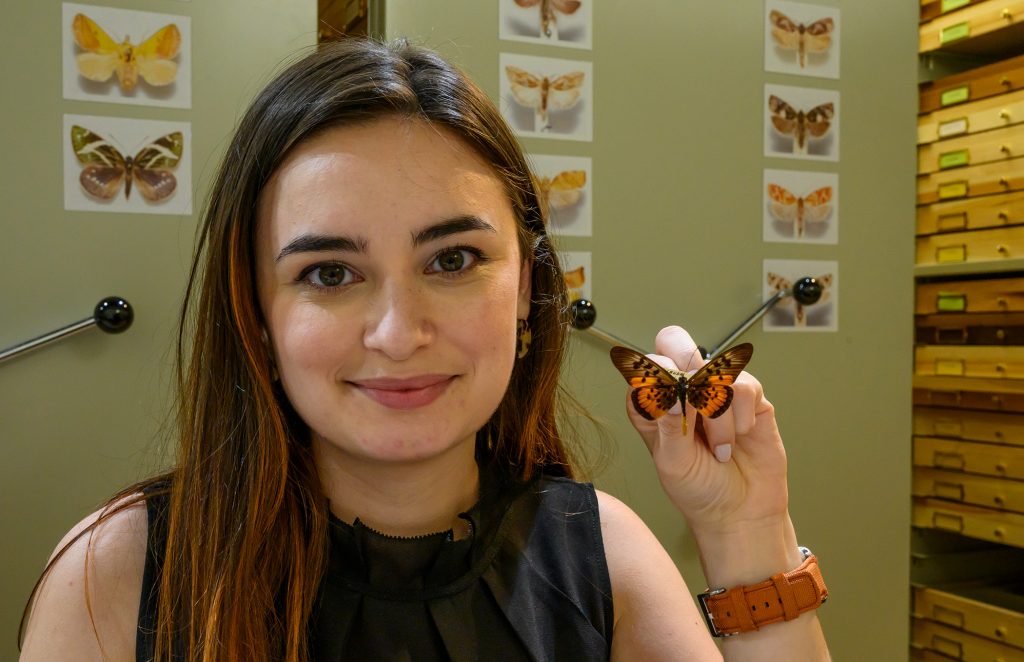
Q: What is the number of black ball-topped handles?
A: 3